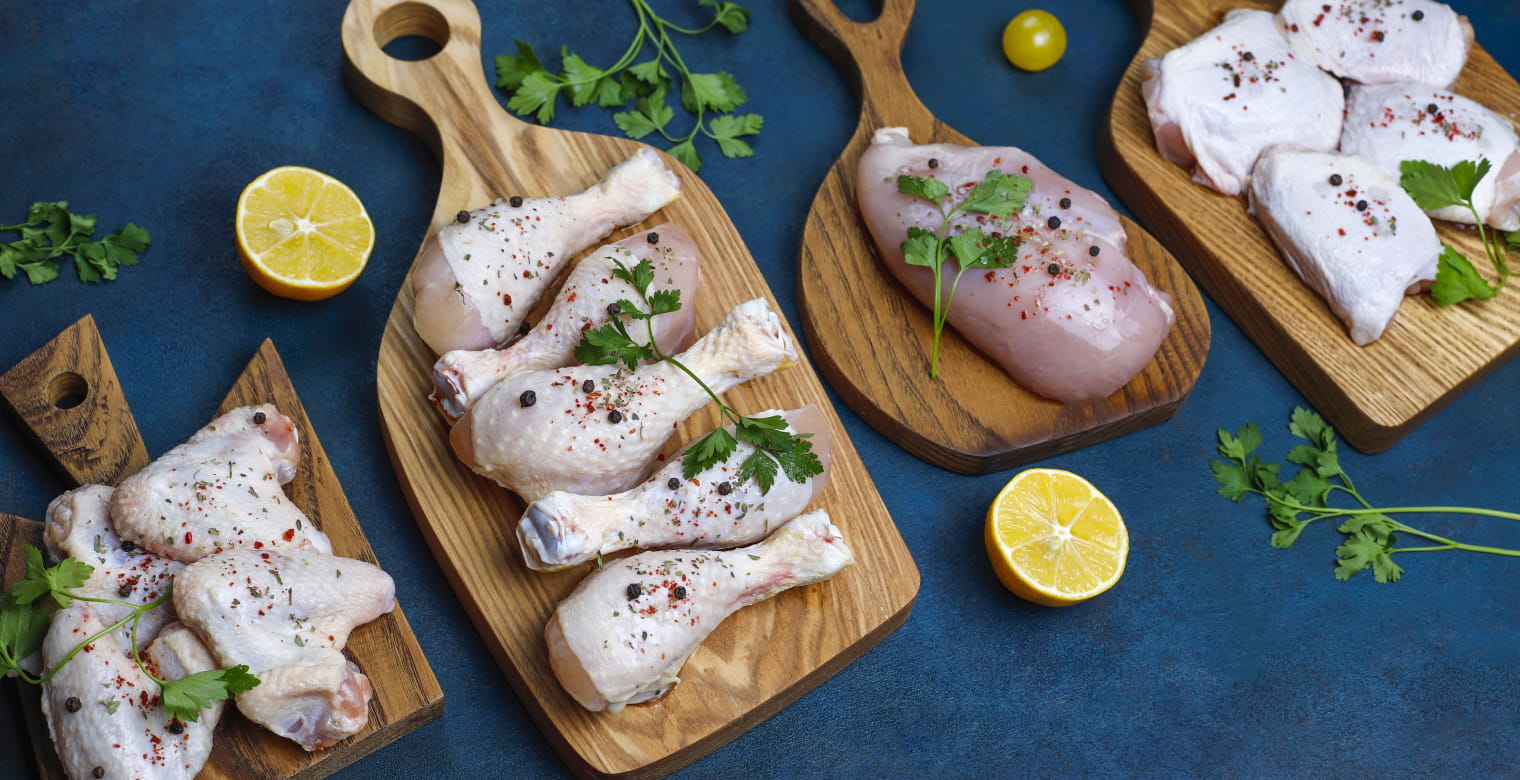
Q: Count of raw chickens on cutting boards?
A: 14